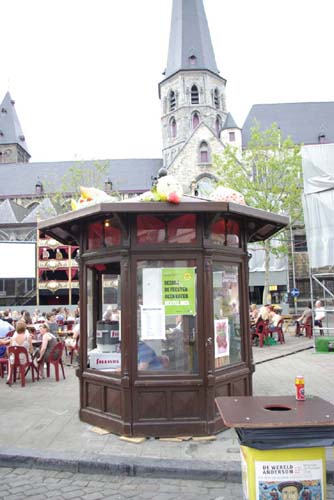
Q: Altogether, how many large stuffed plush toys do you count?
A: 3